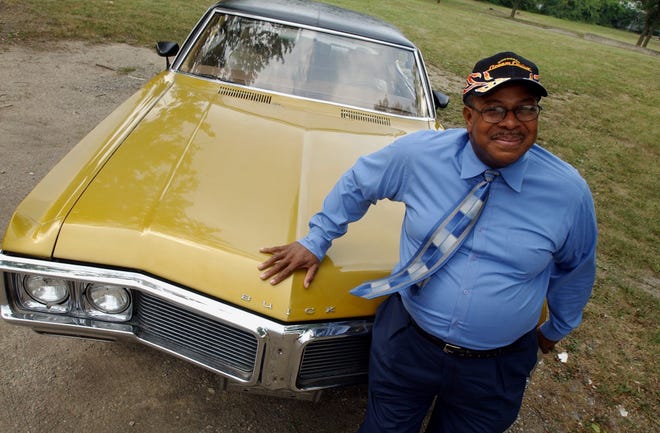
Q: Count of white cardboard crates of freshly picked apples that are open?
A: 0